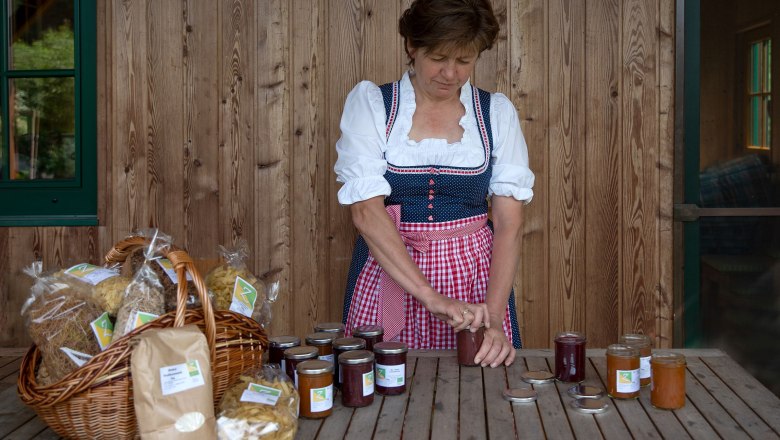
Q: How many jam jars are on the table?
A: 14